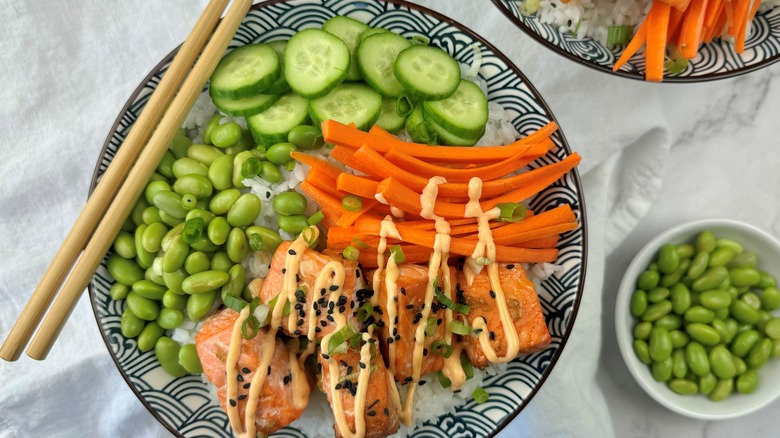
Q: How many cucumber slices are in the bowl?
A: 13